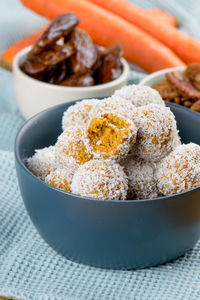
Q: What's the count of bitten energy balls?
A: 1